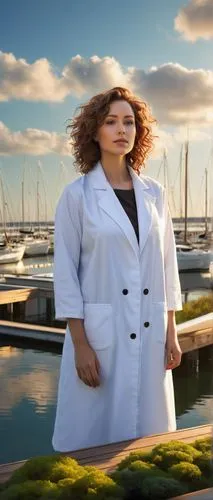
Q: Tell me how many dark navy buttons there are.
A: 4